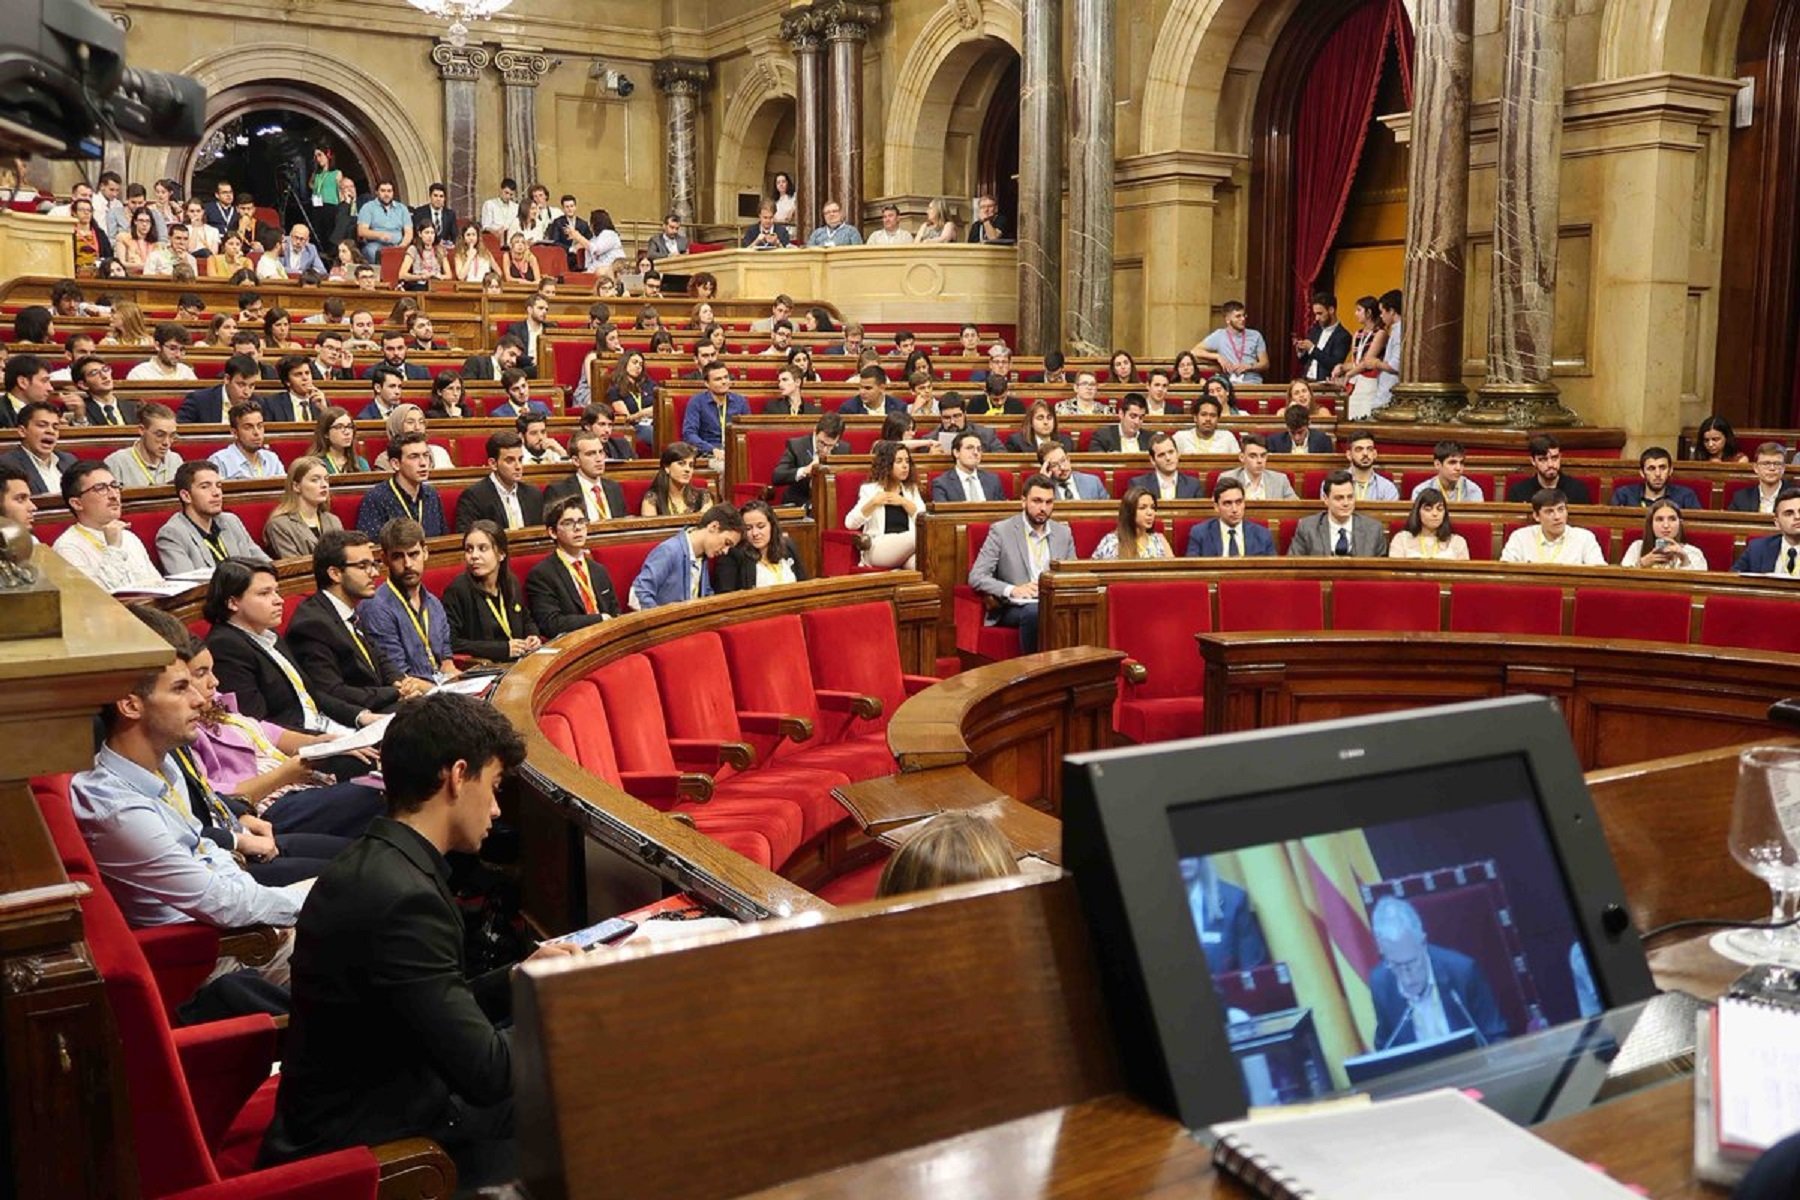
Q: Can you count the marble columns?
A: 9